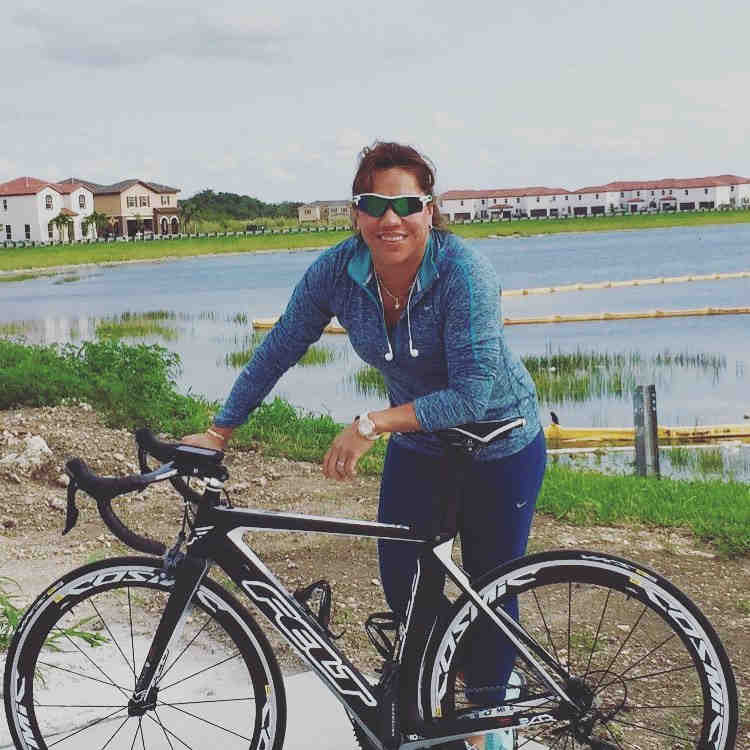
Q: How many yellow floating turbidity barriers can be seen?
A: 3